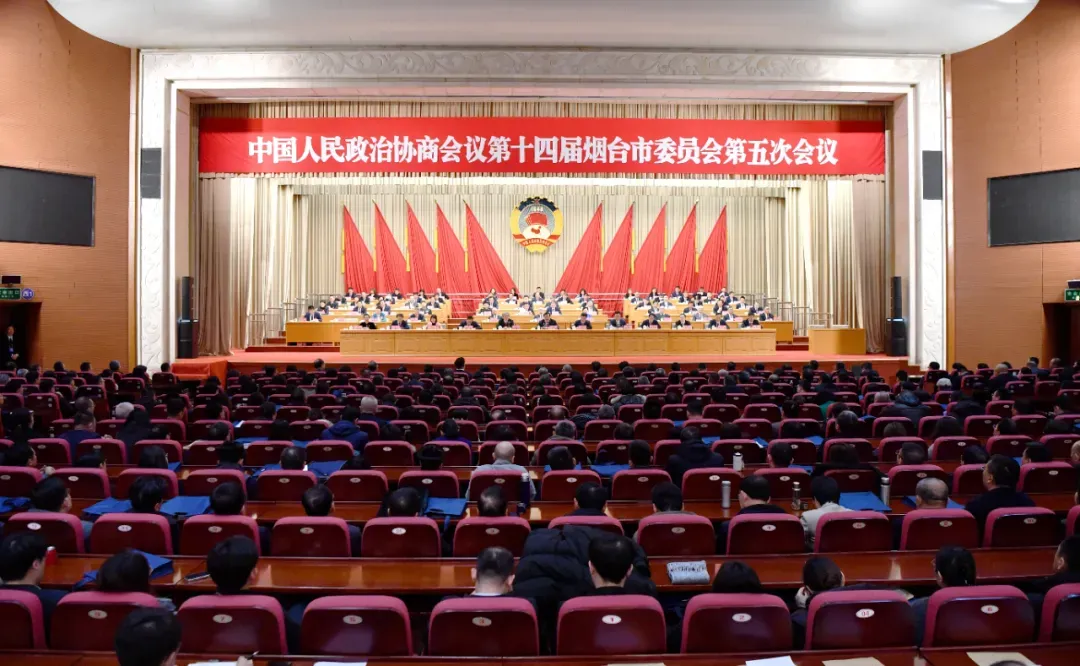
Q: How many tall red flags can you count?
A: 10